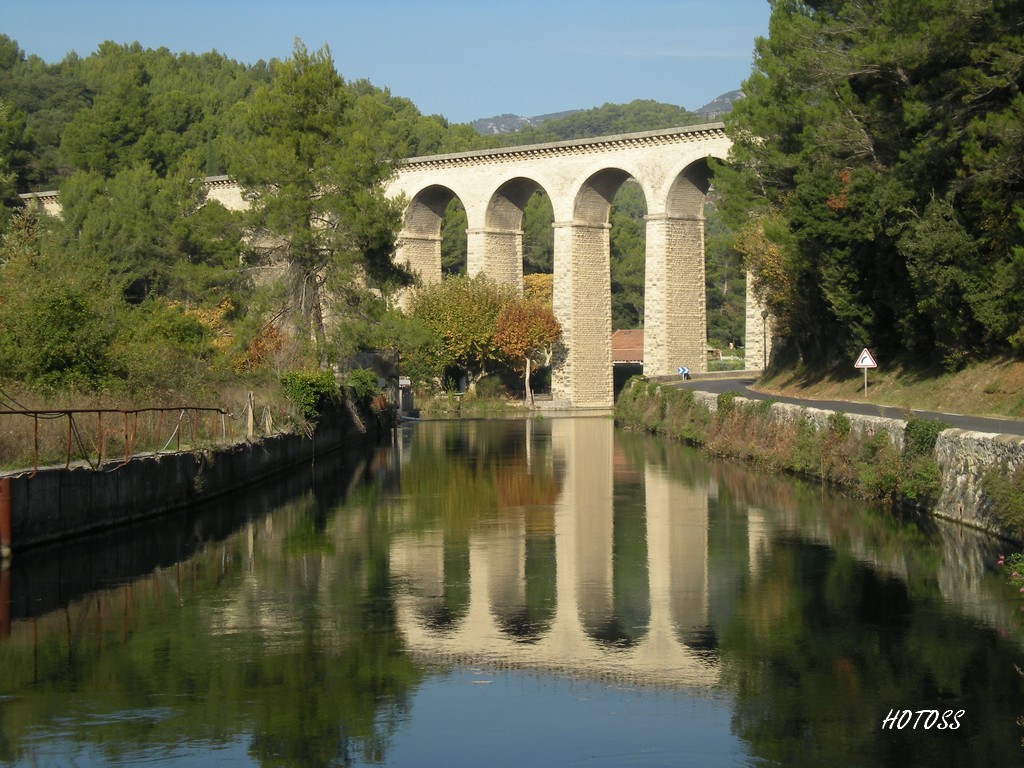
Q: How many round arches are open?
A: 4